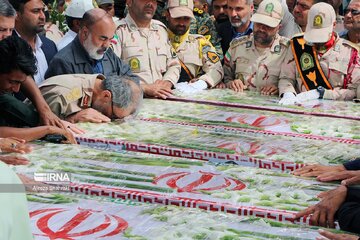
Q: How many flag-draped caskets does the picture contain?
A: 5